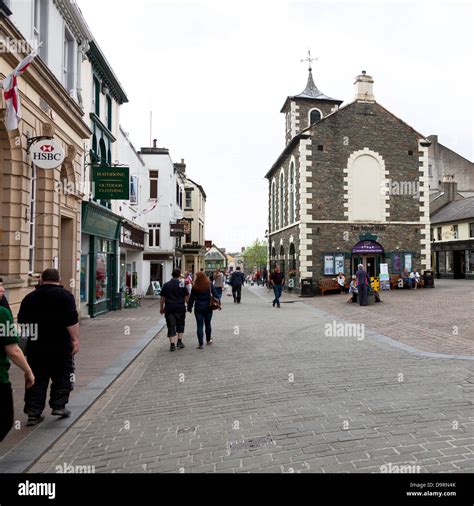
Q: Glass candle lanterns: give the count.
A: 0